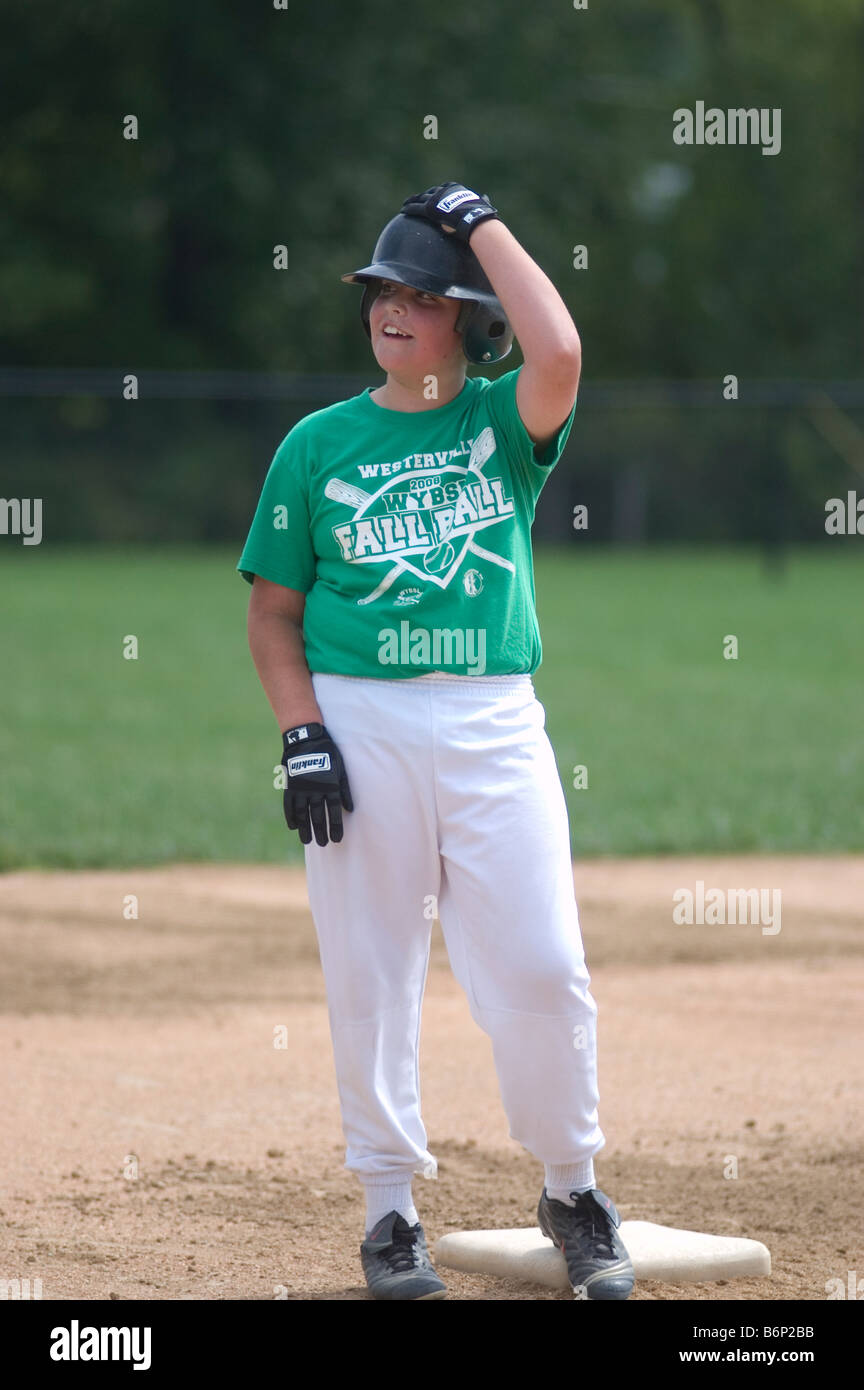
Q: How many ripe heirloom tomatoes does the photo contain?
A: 0